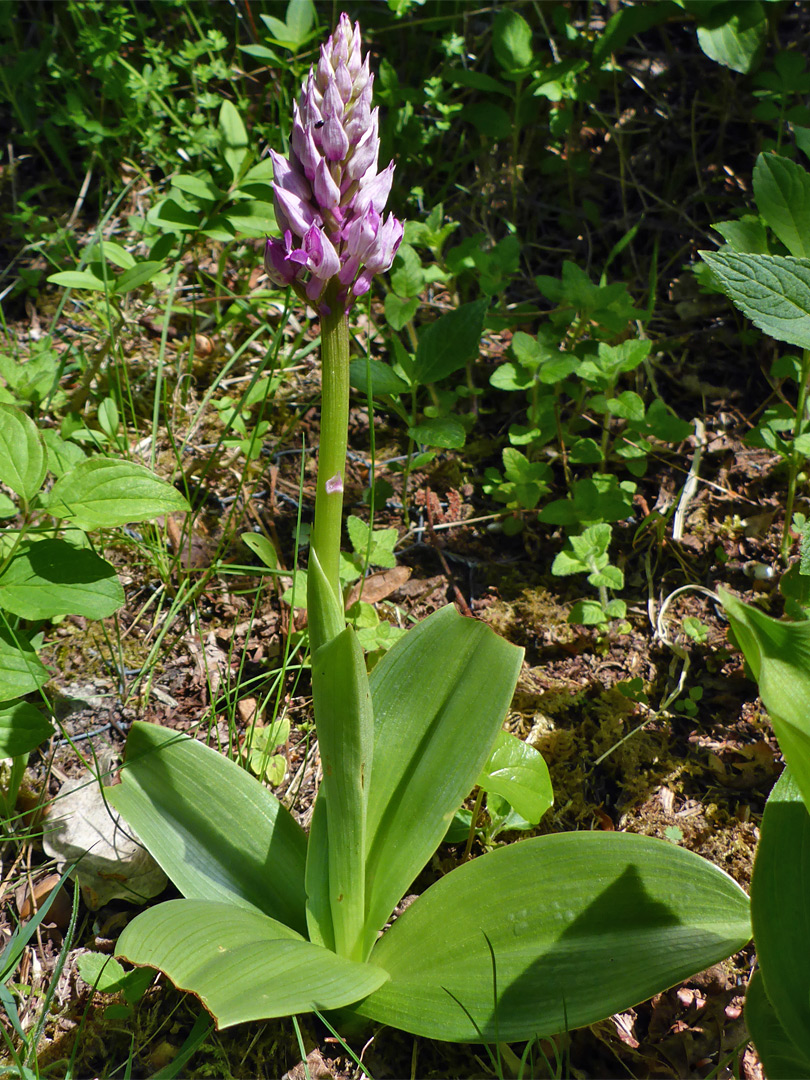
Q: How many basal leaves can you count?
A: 4